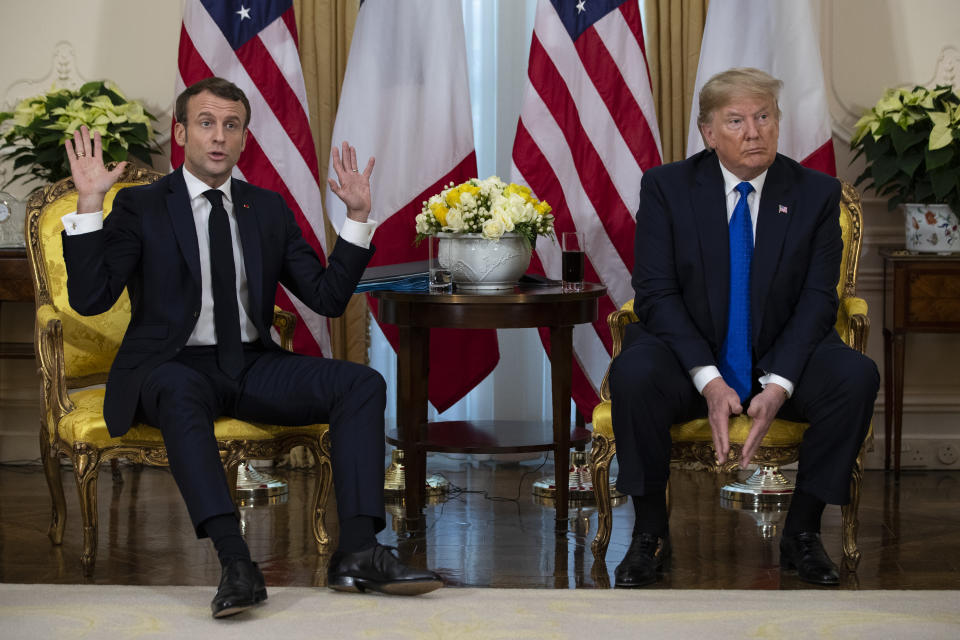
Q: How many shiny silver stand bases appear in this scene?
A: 4